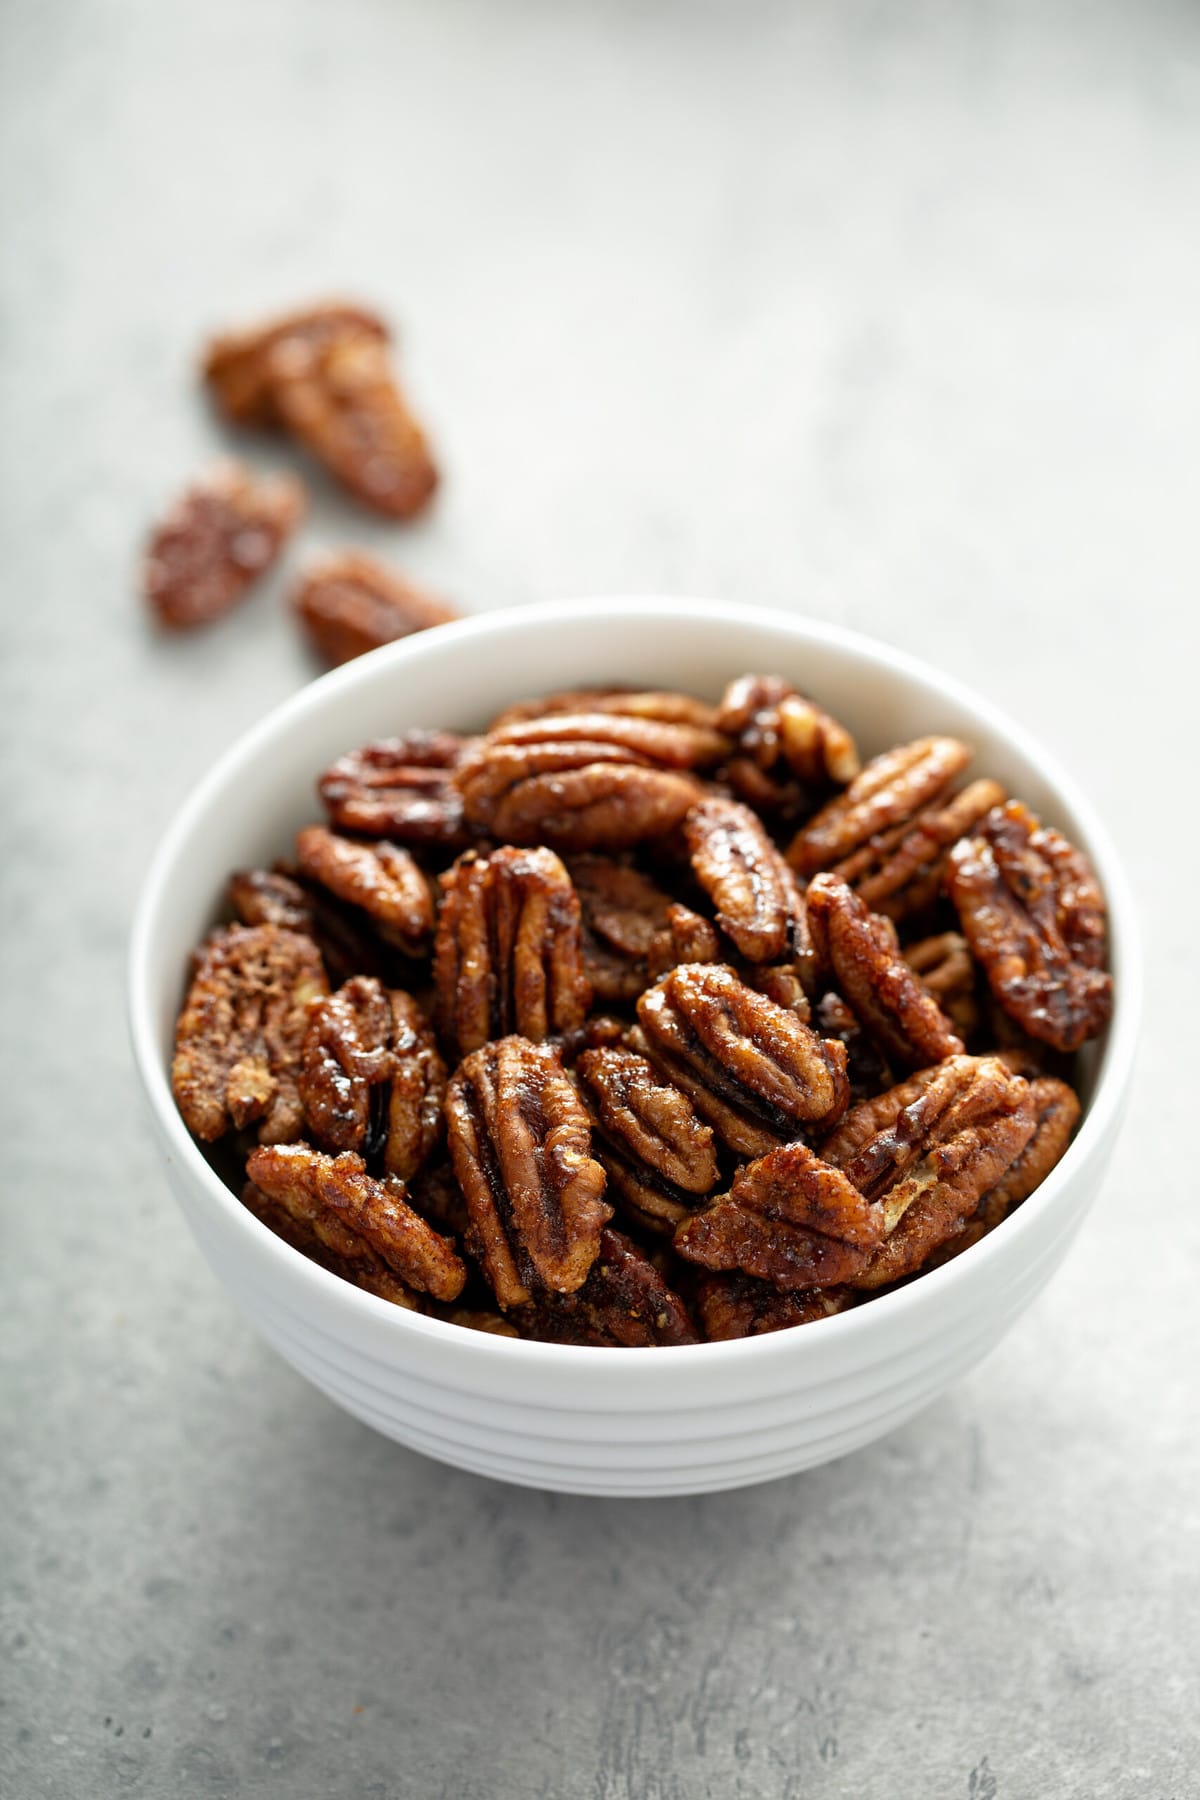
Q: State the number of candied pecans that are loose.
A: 4